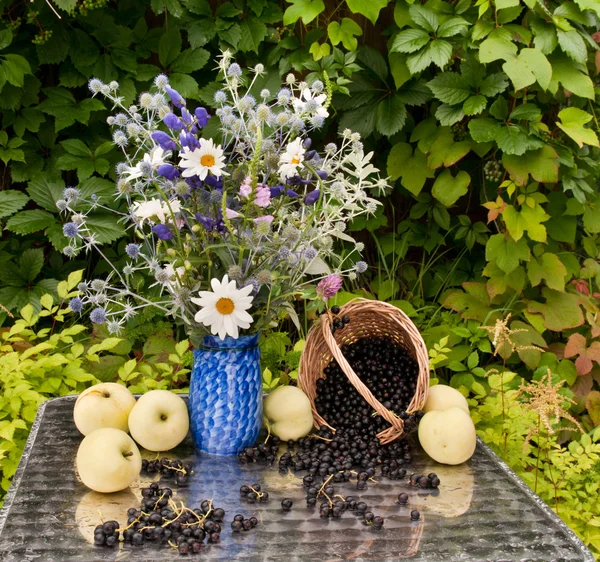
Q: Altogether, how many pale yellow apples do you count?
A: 6